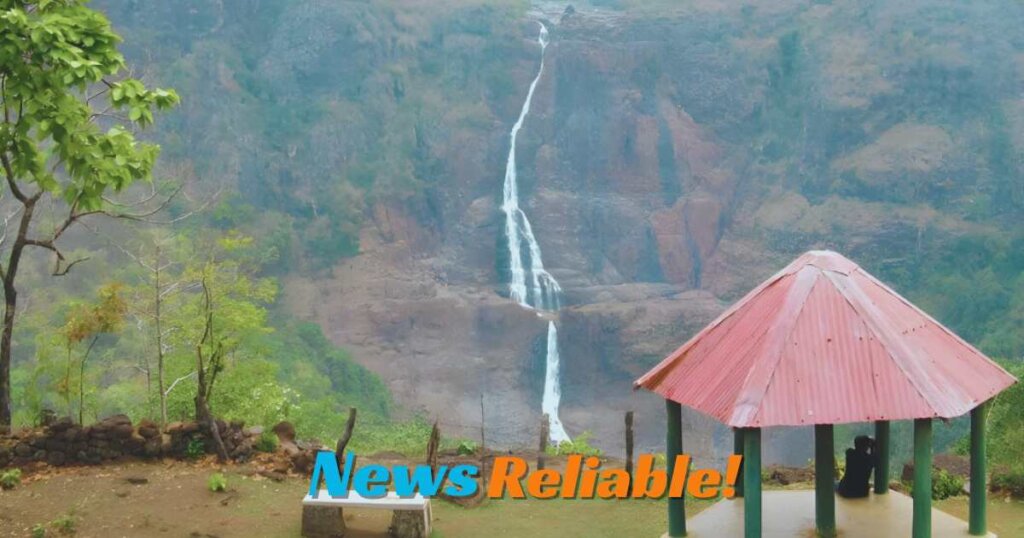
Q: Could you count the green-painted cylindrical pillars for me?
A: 7